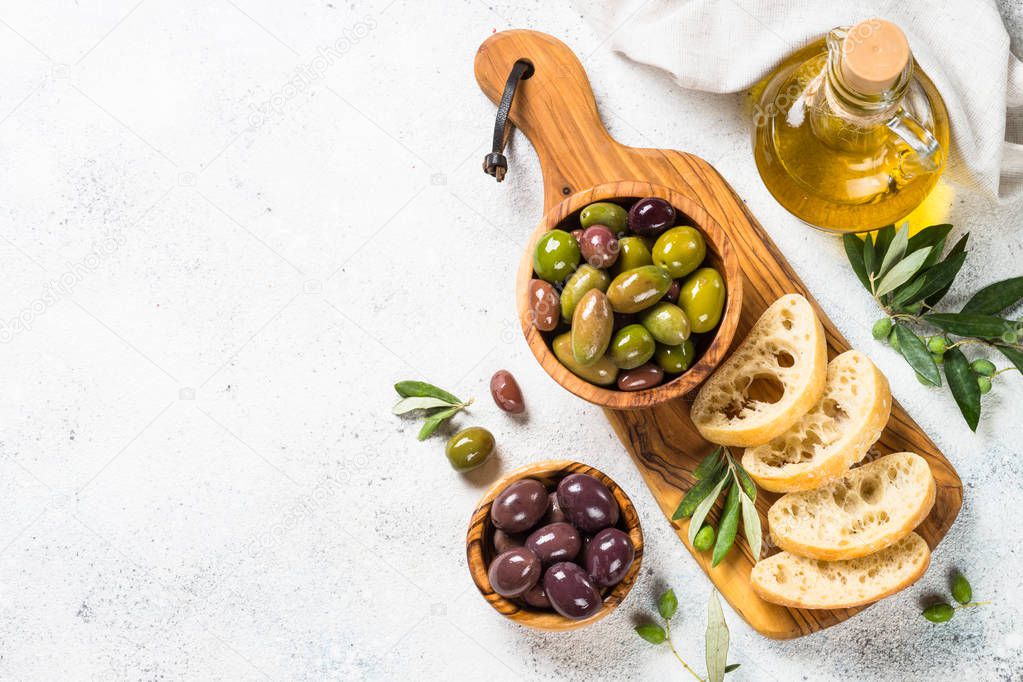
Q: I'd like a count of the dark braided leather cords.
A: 1